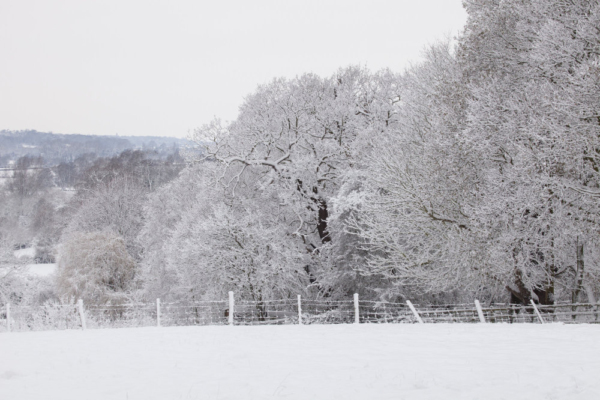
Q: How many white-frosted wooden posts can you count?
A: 9